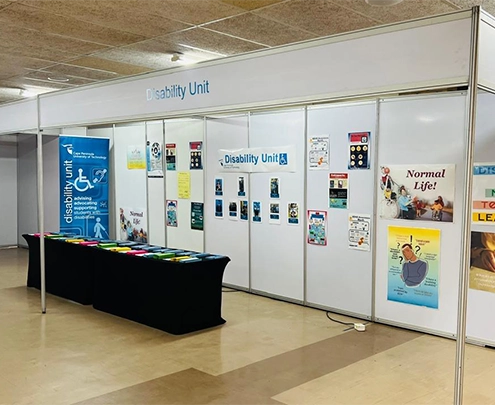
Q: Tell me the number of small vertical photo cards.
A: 9